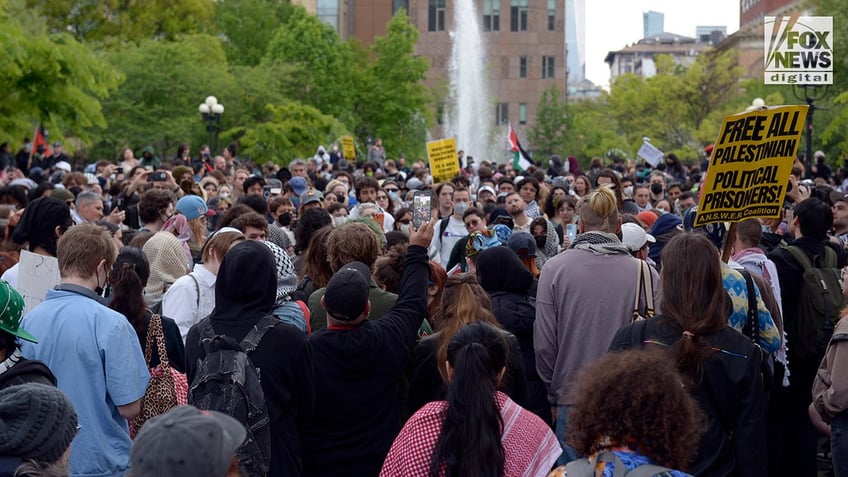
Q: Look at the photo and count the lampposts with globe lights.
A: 2